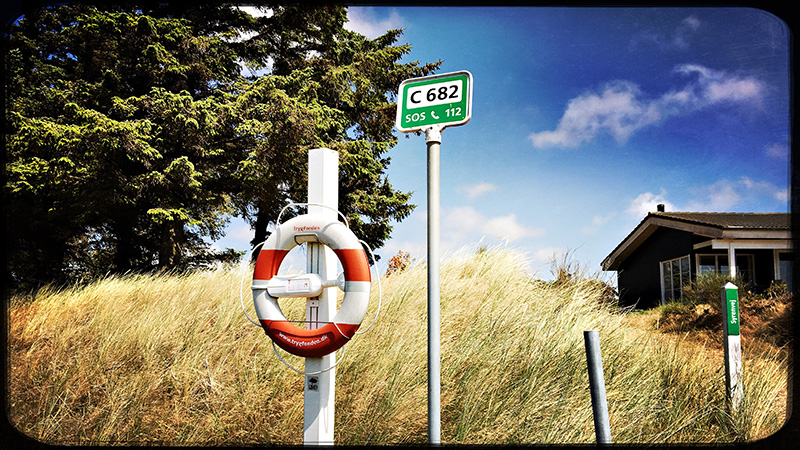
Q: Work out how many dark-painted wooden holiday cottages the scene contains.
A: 1